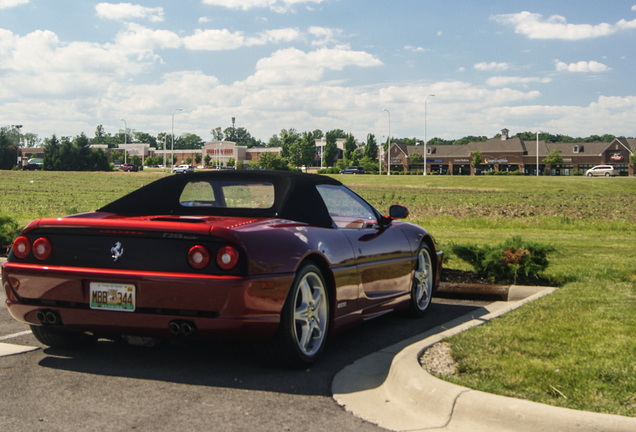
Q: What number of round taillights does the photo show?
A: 4